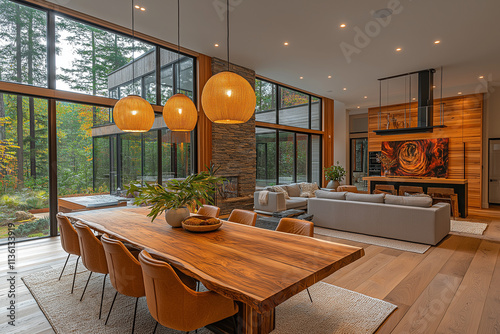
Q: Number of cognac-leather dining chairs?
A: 7